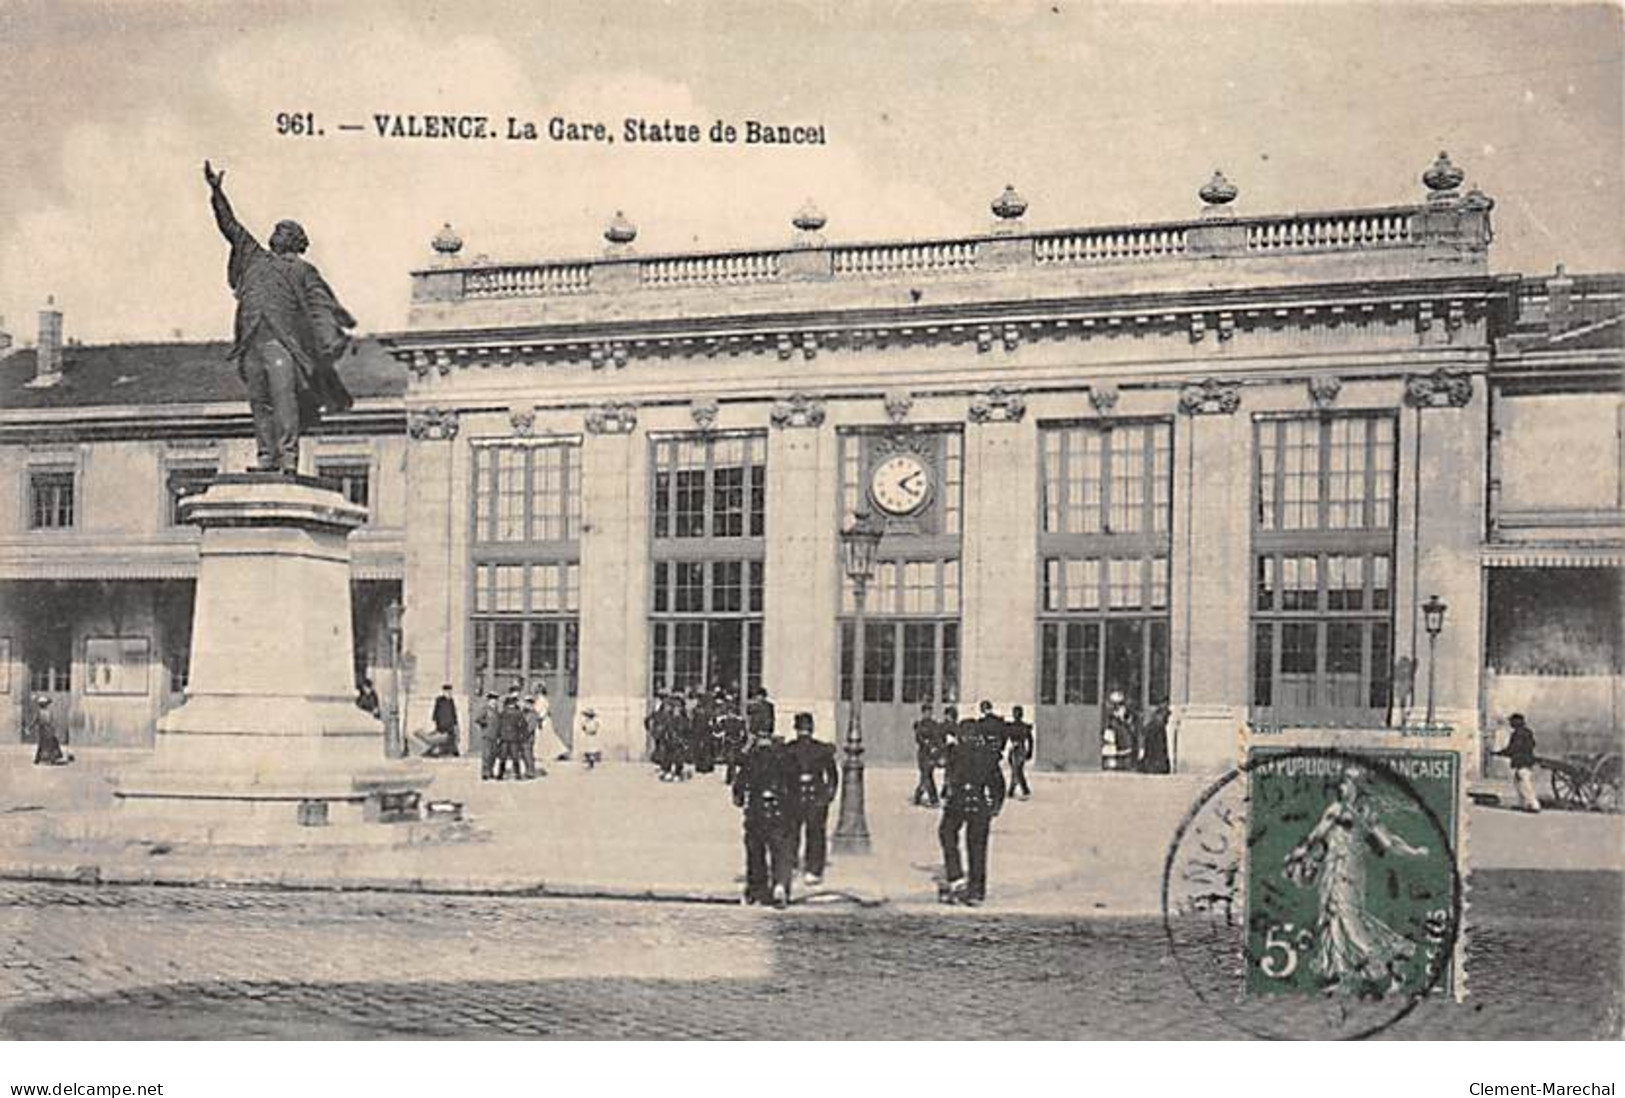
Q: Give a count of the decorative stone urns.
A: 6